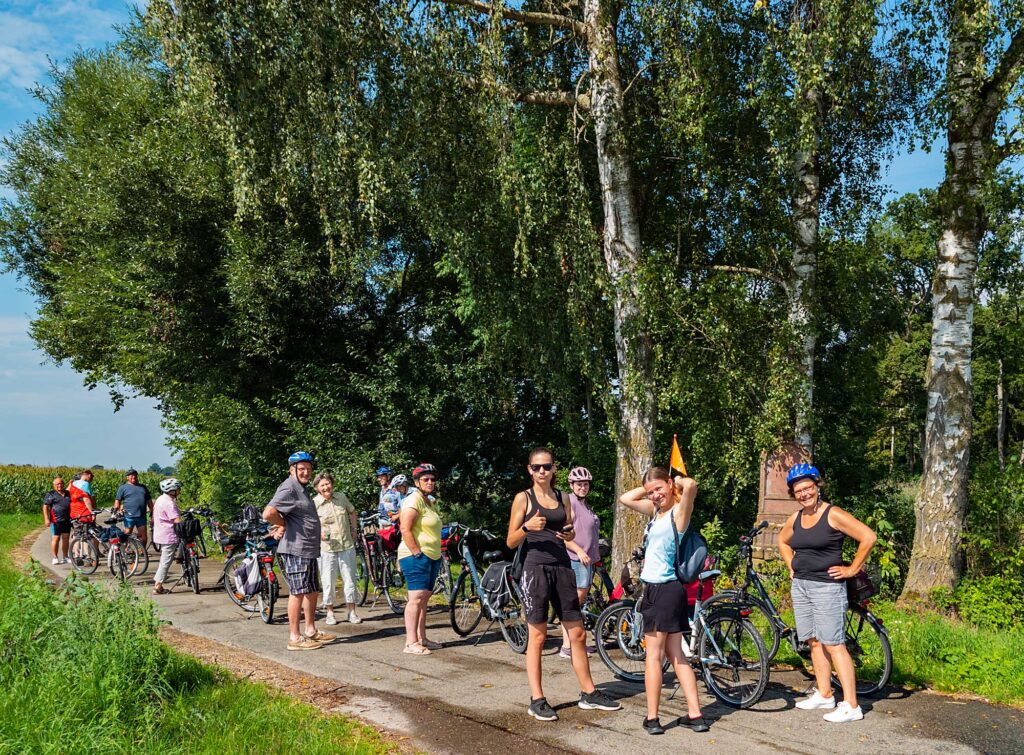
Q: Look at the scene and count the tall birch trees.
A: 3